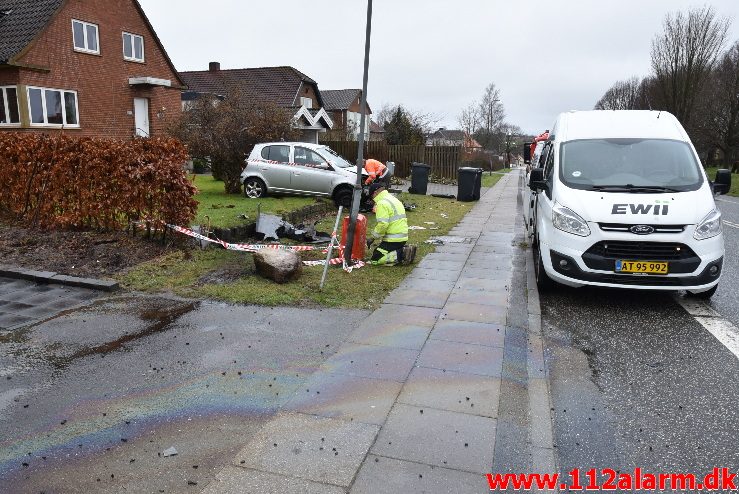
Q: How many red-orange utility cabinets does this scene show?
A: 1